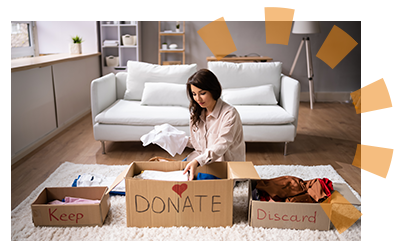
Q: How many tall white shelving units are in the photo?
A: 1